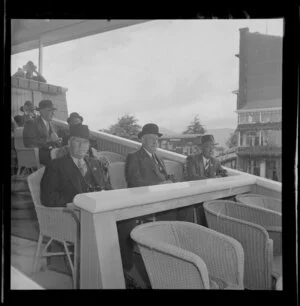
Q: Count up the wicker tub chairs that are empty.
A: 3